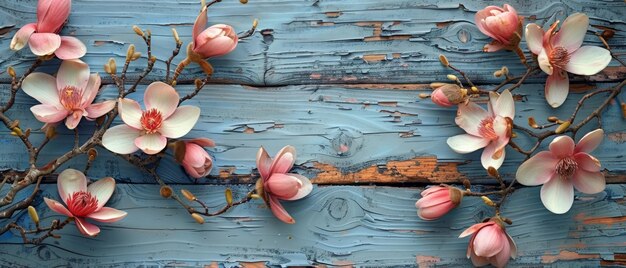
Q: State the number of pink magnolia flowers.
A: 14